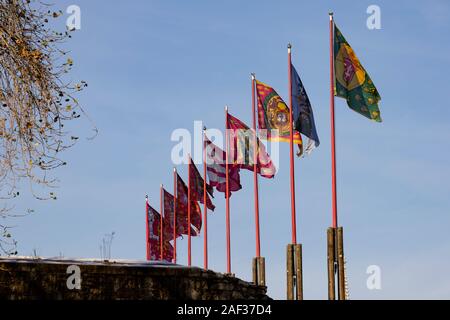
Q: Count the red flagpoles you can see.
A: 9